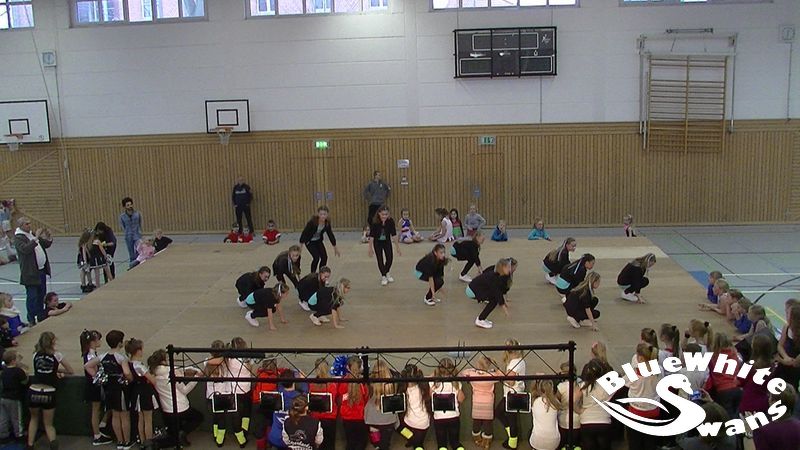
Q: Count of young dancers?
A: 15